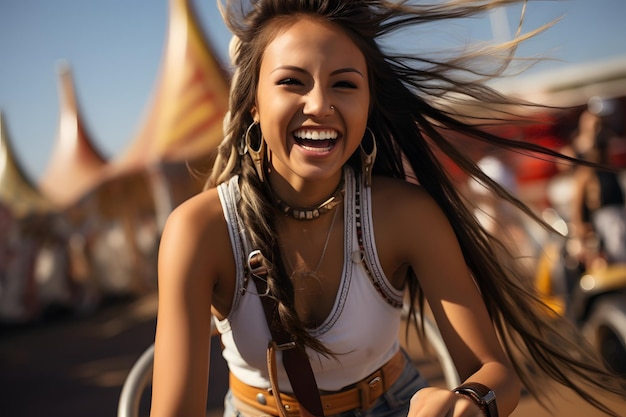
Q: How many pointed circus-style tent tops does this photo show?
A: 3